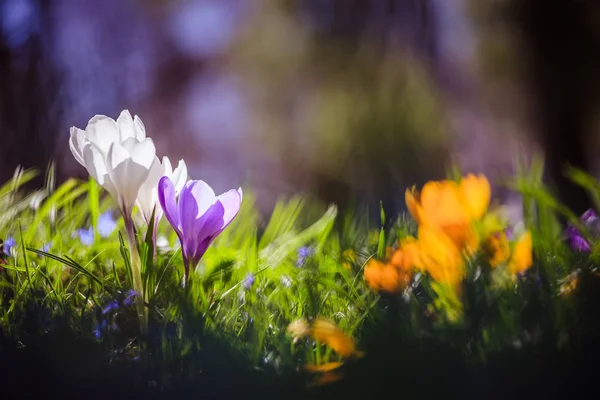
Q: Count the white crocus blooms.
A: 2